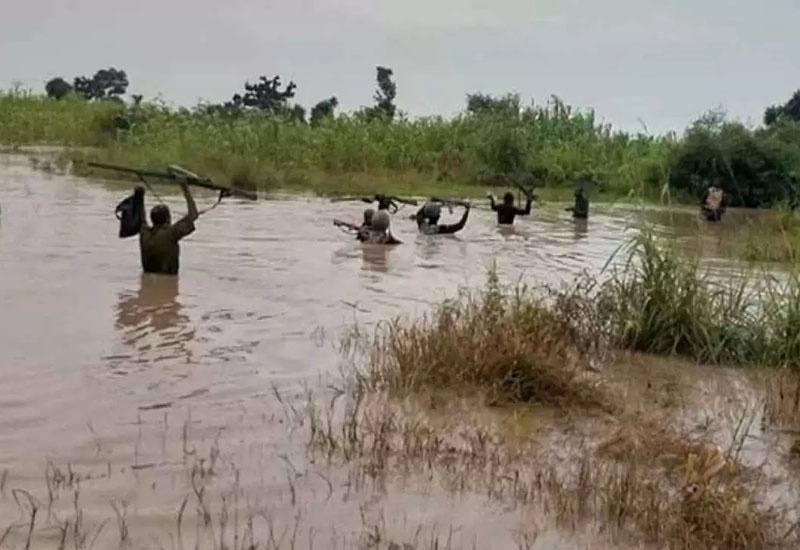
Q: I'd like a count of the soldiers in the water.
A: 7